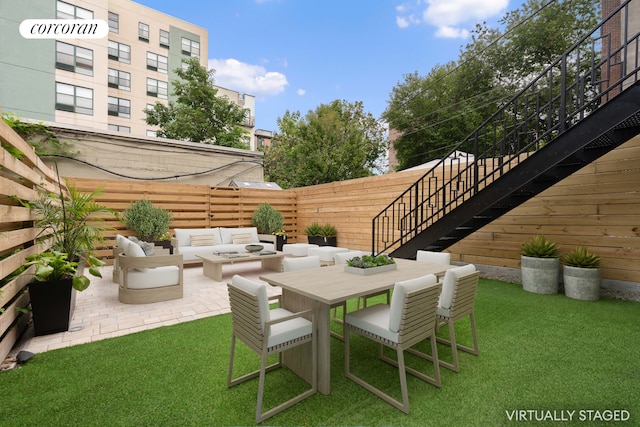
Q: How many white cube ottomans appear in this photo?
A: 2